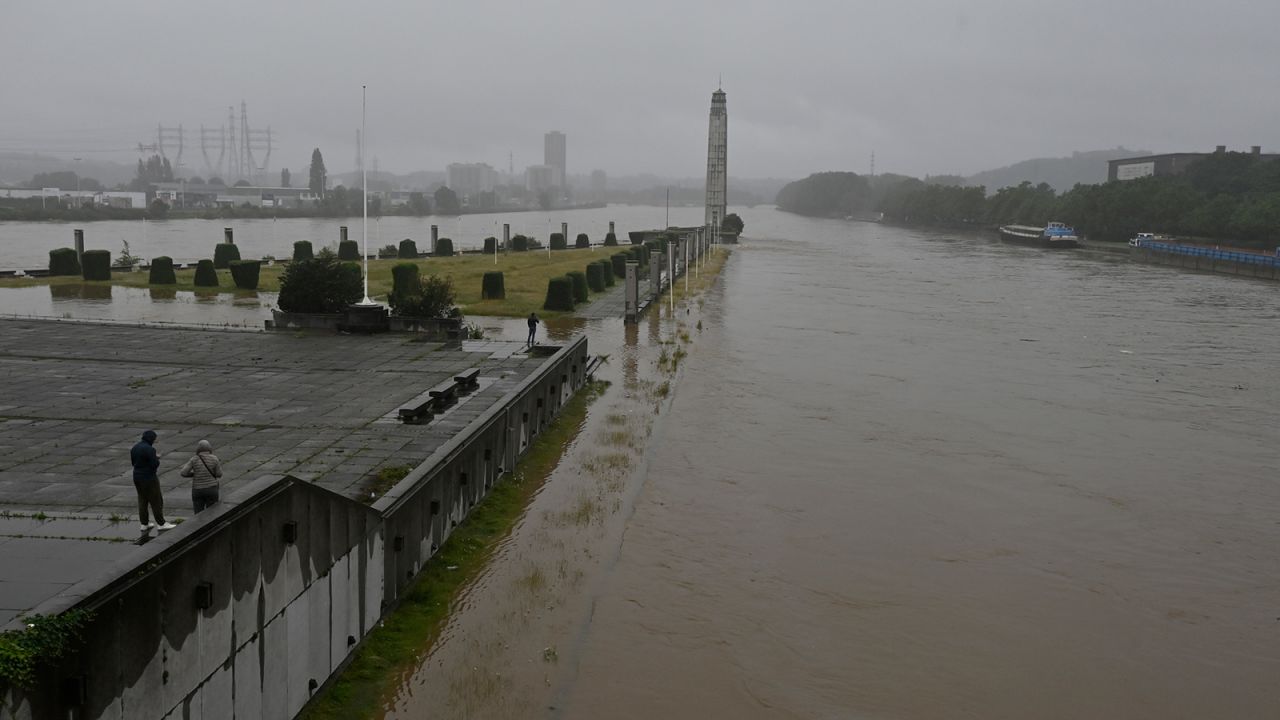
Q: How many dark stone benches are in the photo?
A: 3